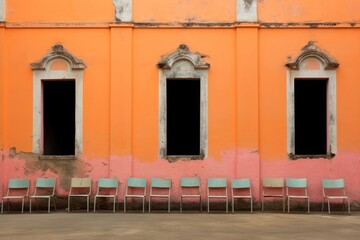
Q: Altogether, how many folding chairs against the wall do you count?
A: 12